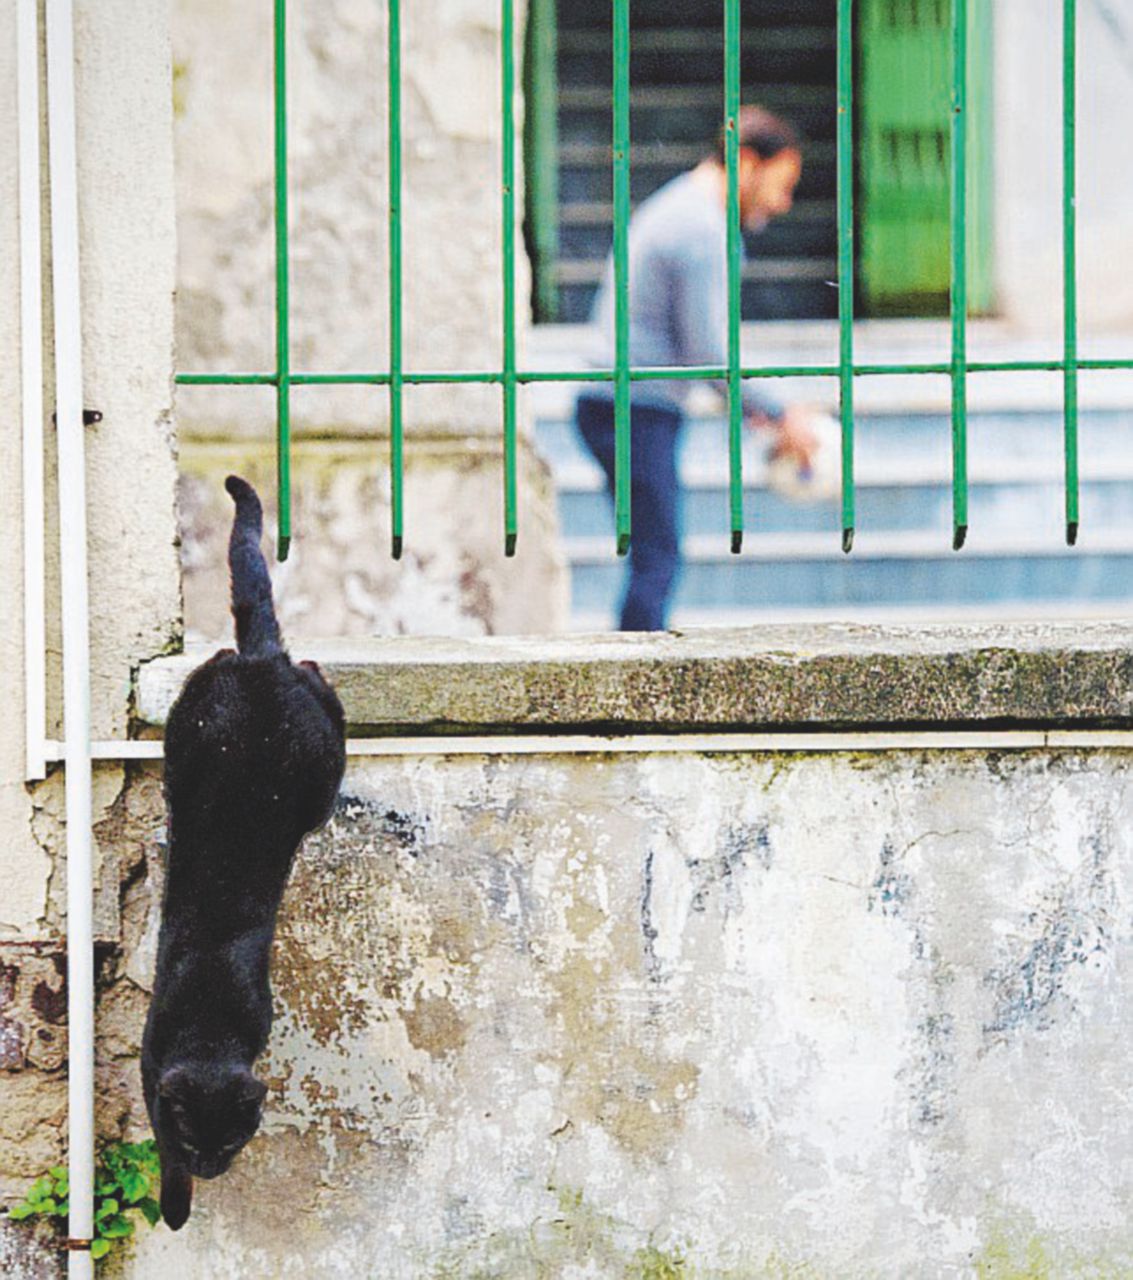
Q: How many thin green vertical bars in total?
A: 8